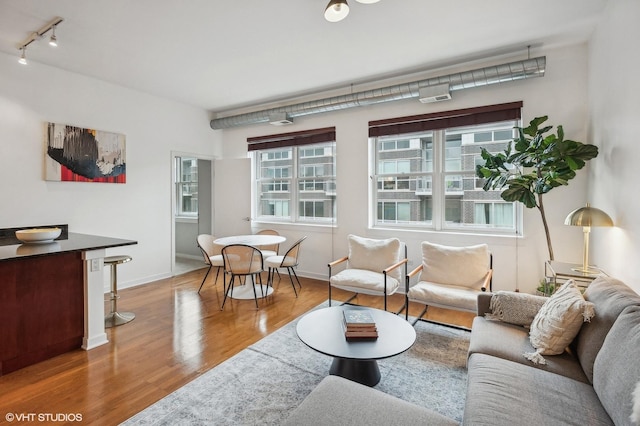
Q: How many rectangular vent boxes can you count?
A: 2